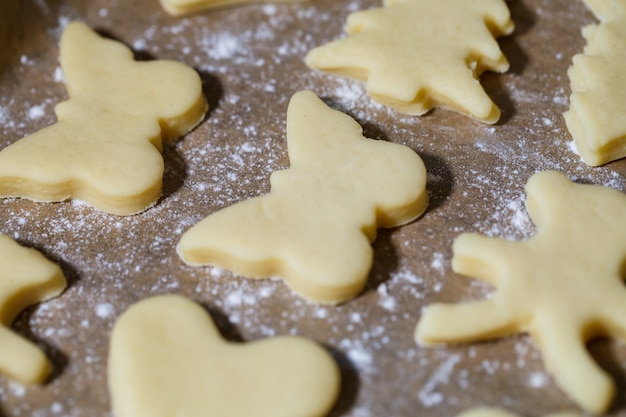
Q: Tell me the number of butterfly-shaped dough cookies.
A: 2